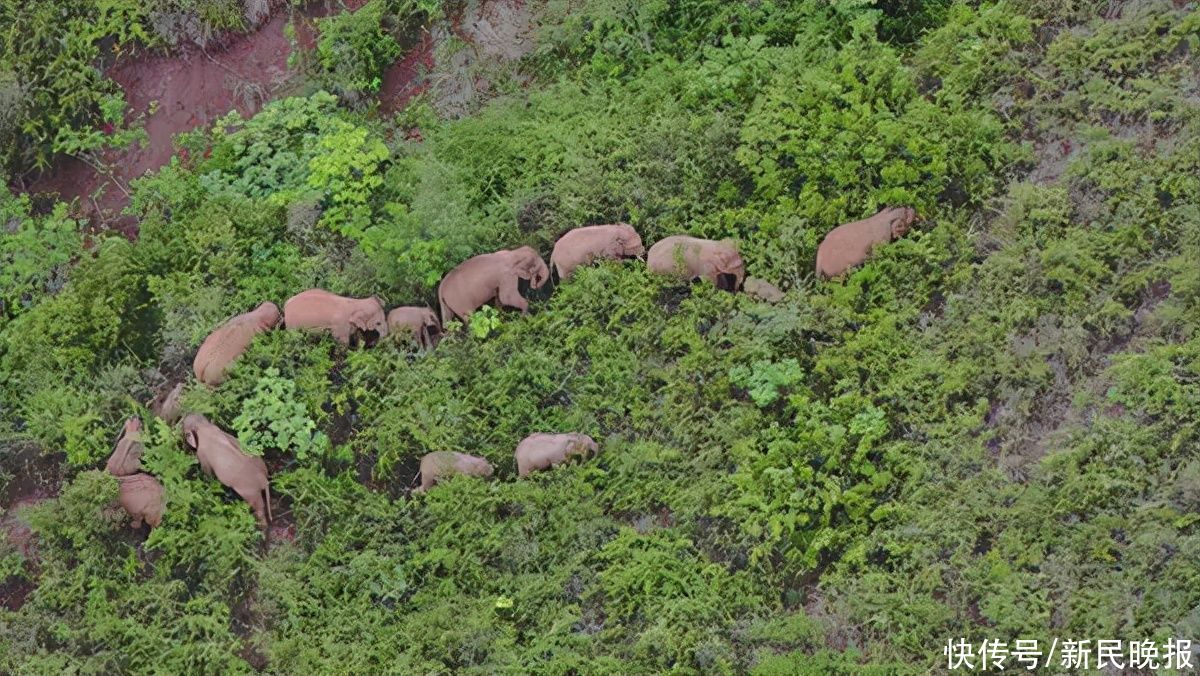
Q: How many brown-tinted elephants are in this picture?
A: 14